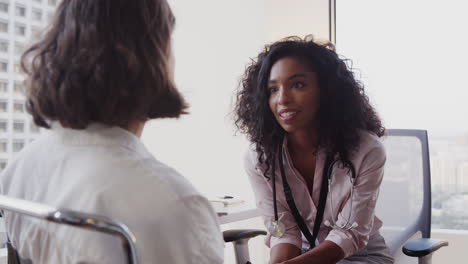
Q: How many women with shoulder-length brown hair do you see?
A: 1